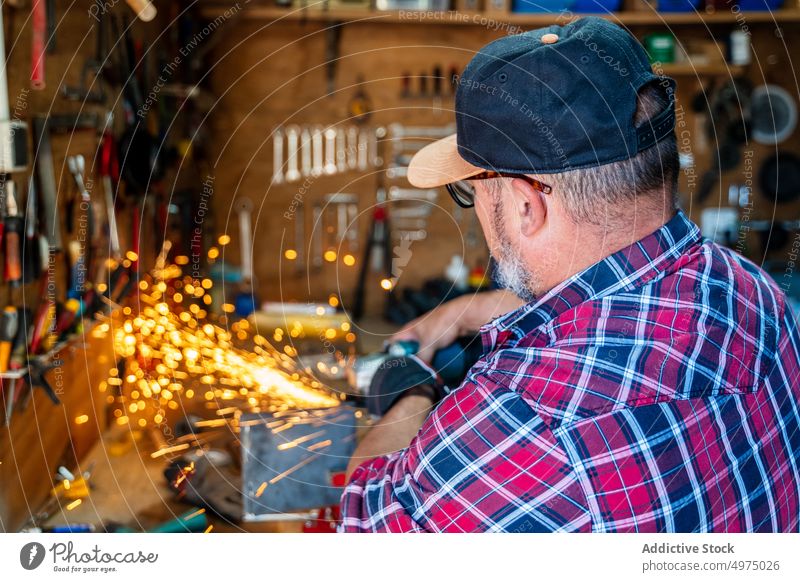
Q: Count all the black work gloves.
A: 1